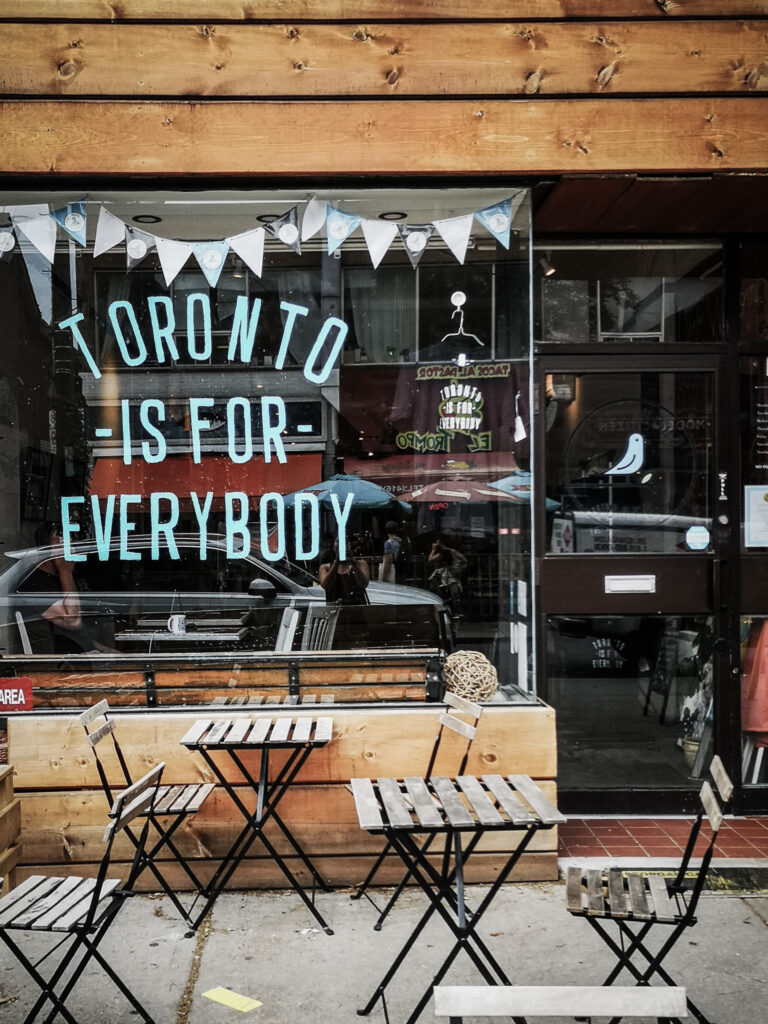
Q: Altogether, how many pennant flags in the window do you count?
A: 15